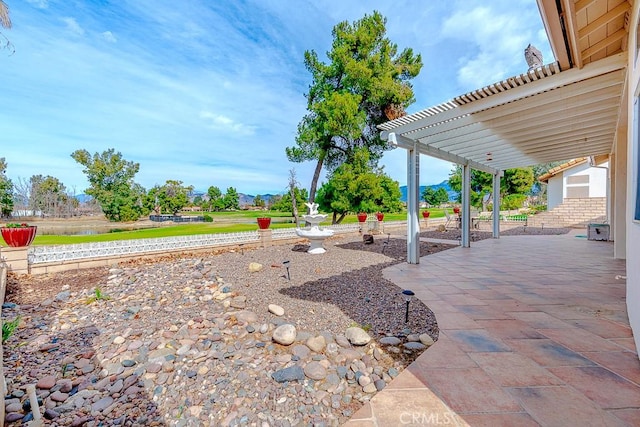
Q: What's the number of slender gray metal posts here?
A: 3